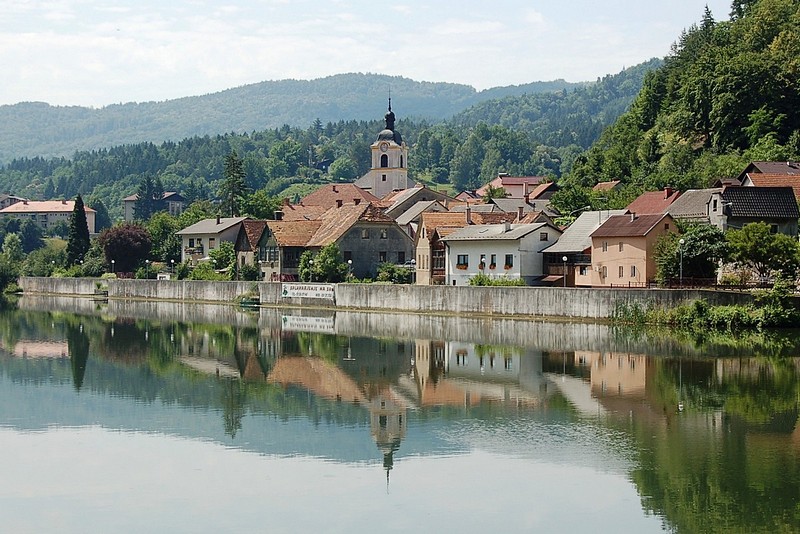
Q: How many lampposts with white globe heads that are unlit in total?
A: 13